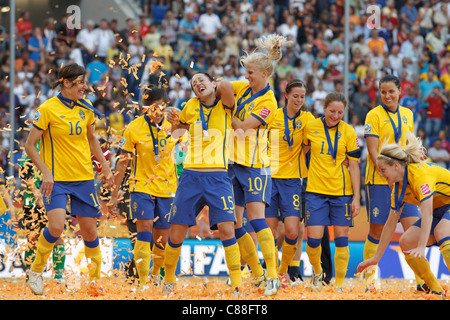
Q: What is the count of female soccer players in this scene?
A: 8